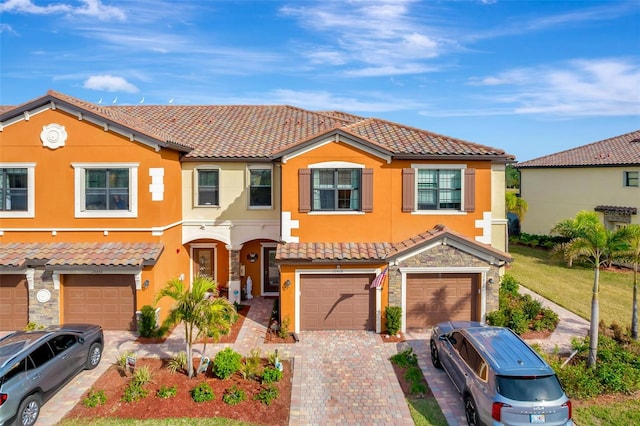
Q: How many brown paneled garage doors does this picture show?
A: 4